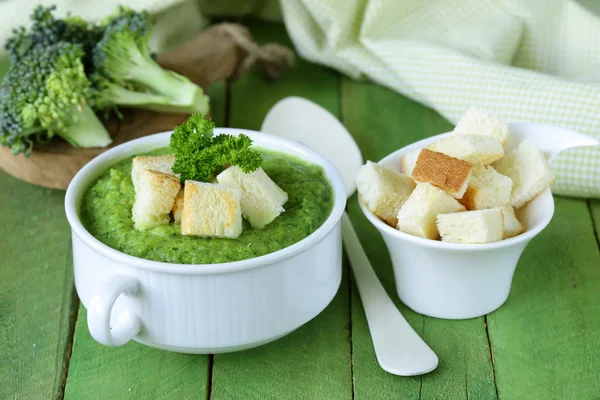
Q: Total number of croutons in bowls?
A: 15